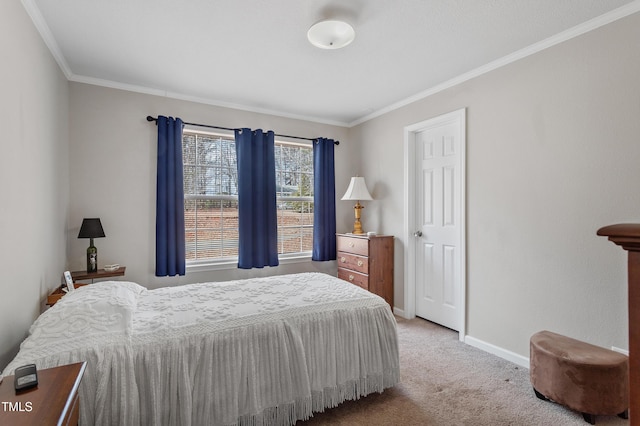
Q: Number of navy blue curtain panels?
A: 3